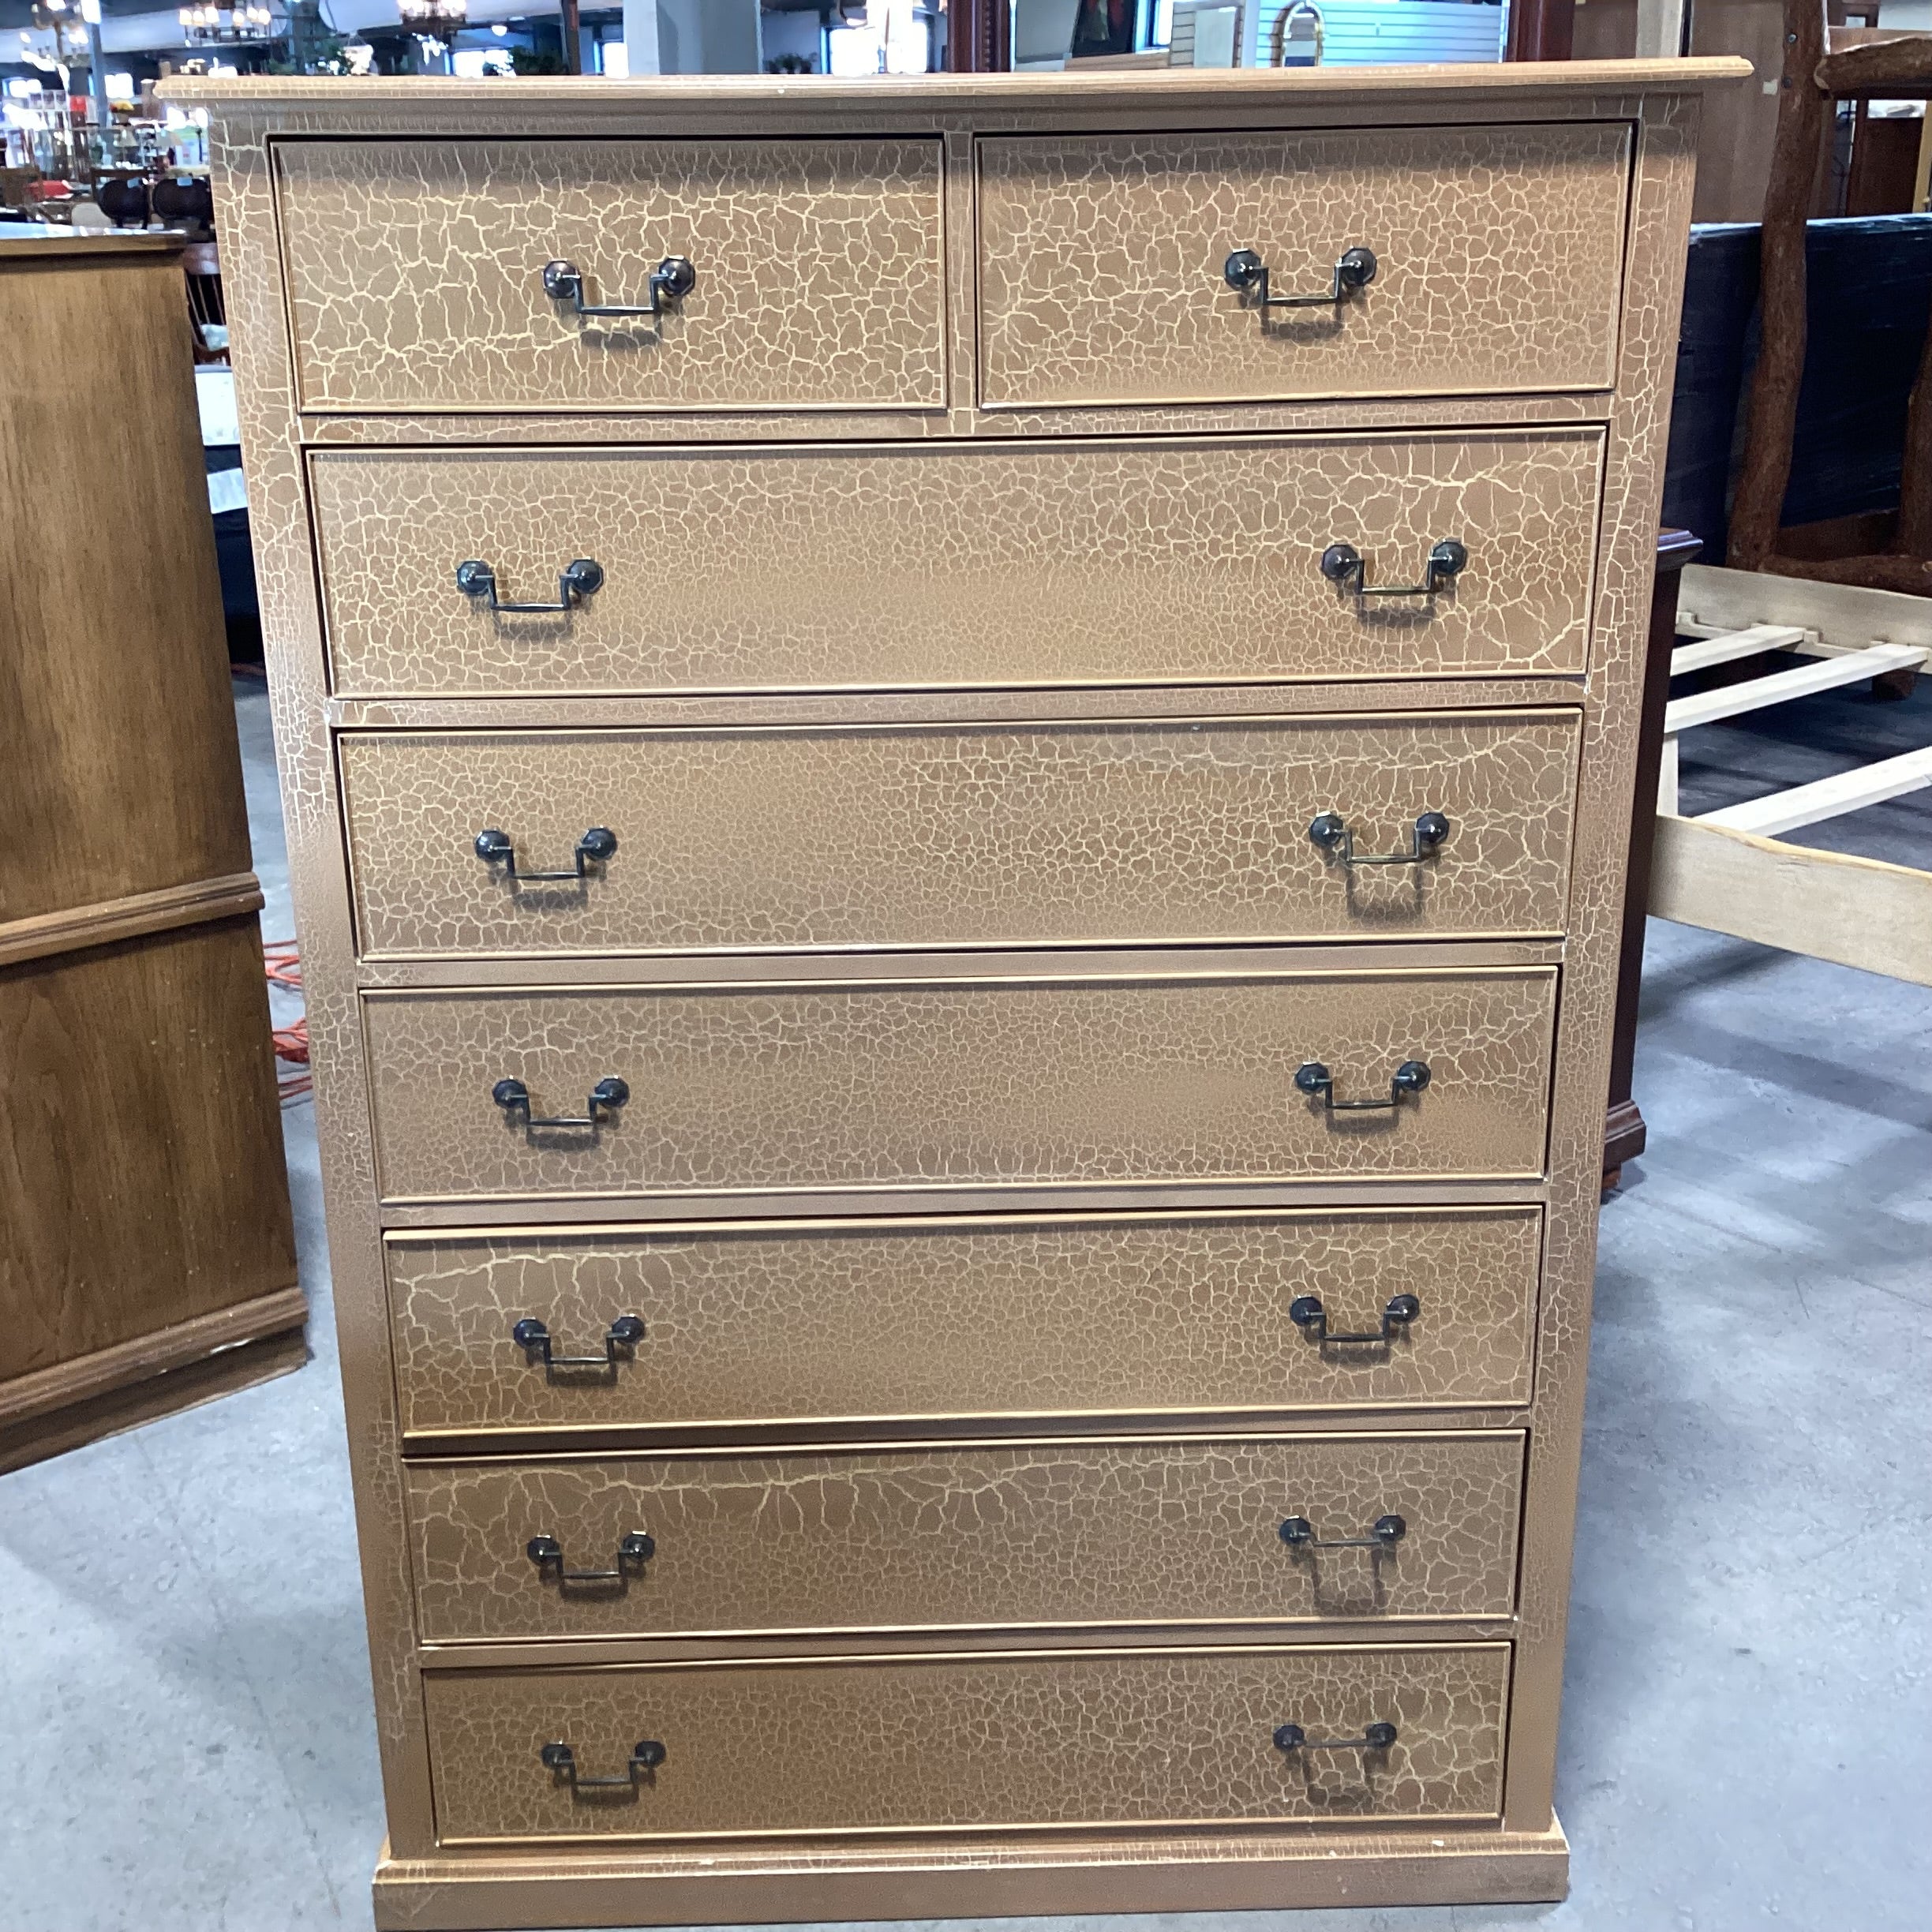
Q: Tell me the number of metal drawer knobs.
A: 14